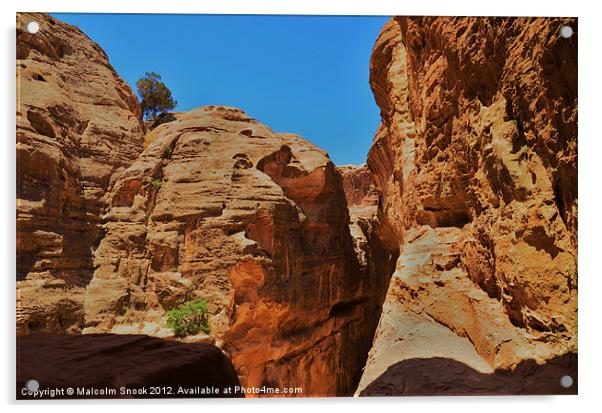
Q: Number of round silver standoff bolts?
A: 4